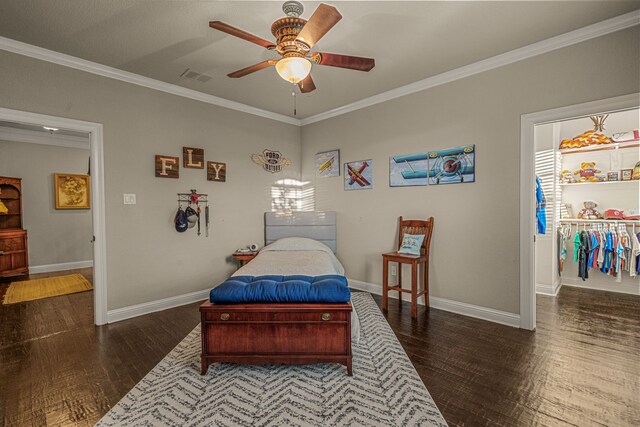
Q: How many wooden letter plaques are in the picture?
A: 3